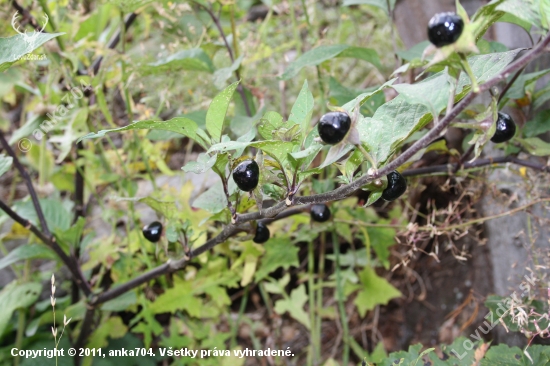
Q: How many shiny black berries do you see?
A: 8